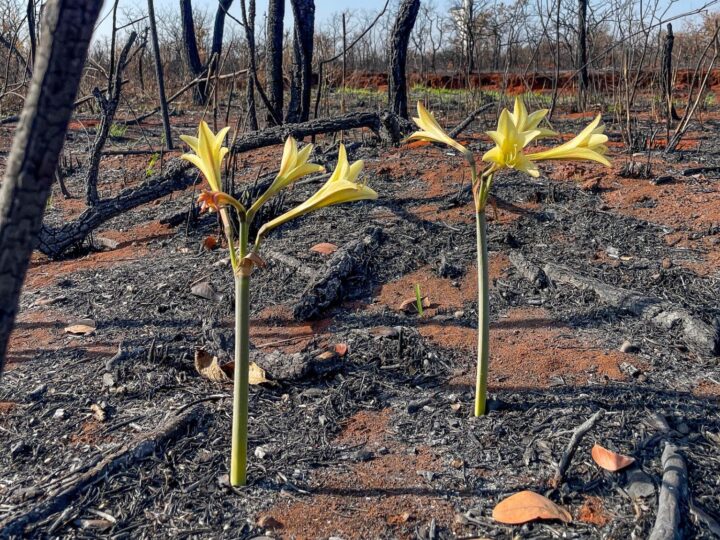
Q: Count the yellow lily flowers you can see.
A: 7